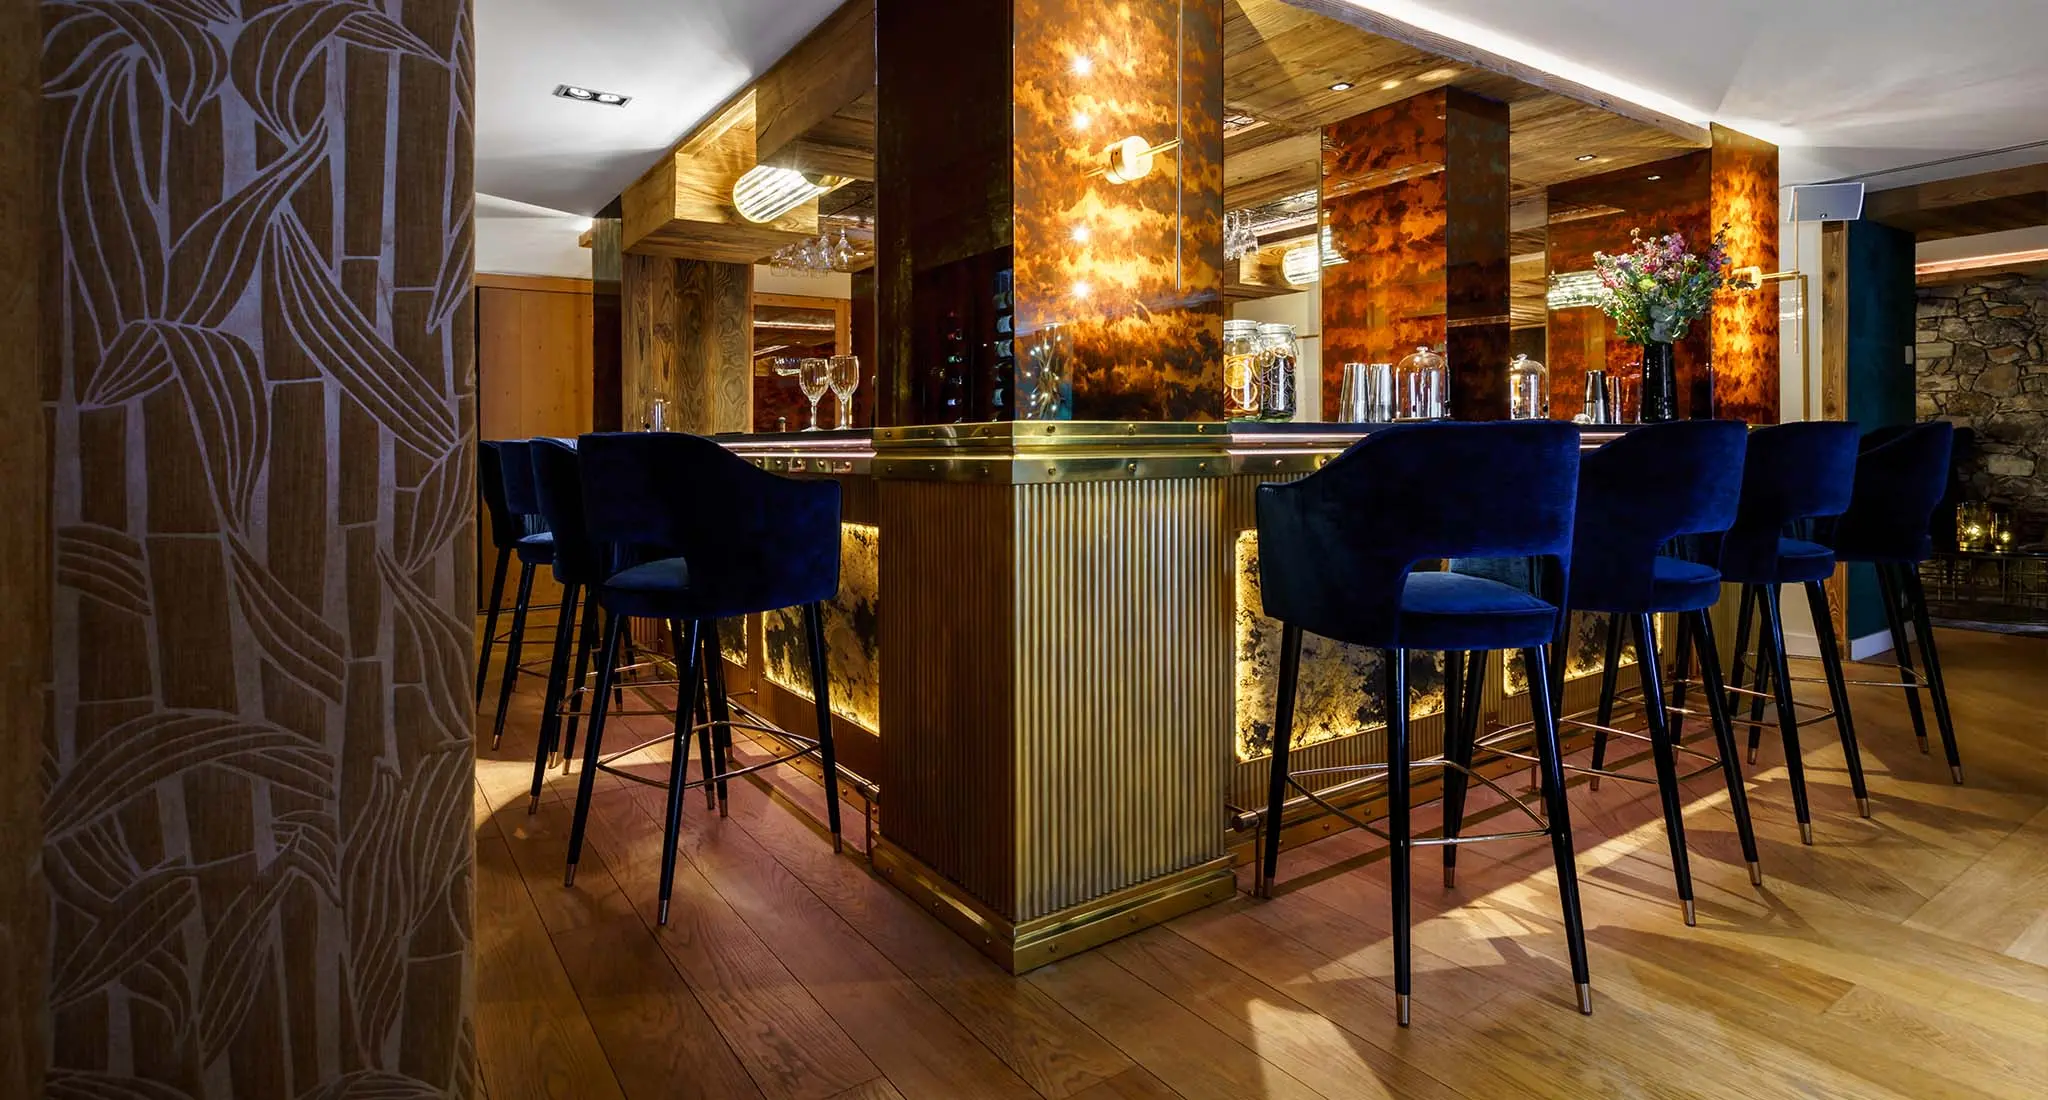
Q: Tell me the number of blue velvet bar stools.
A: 8